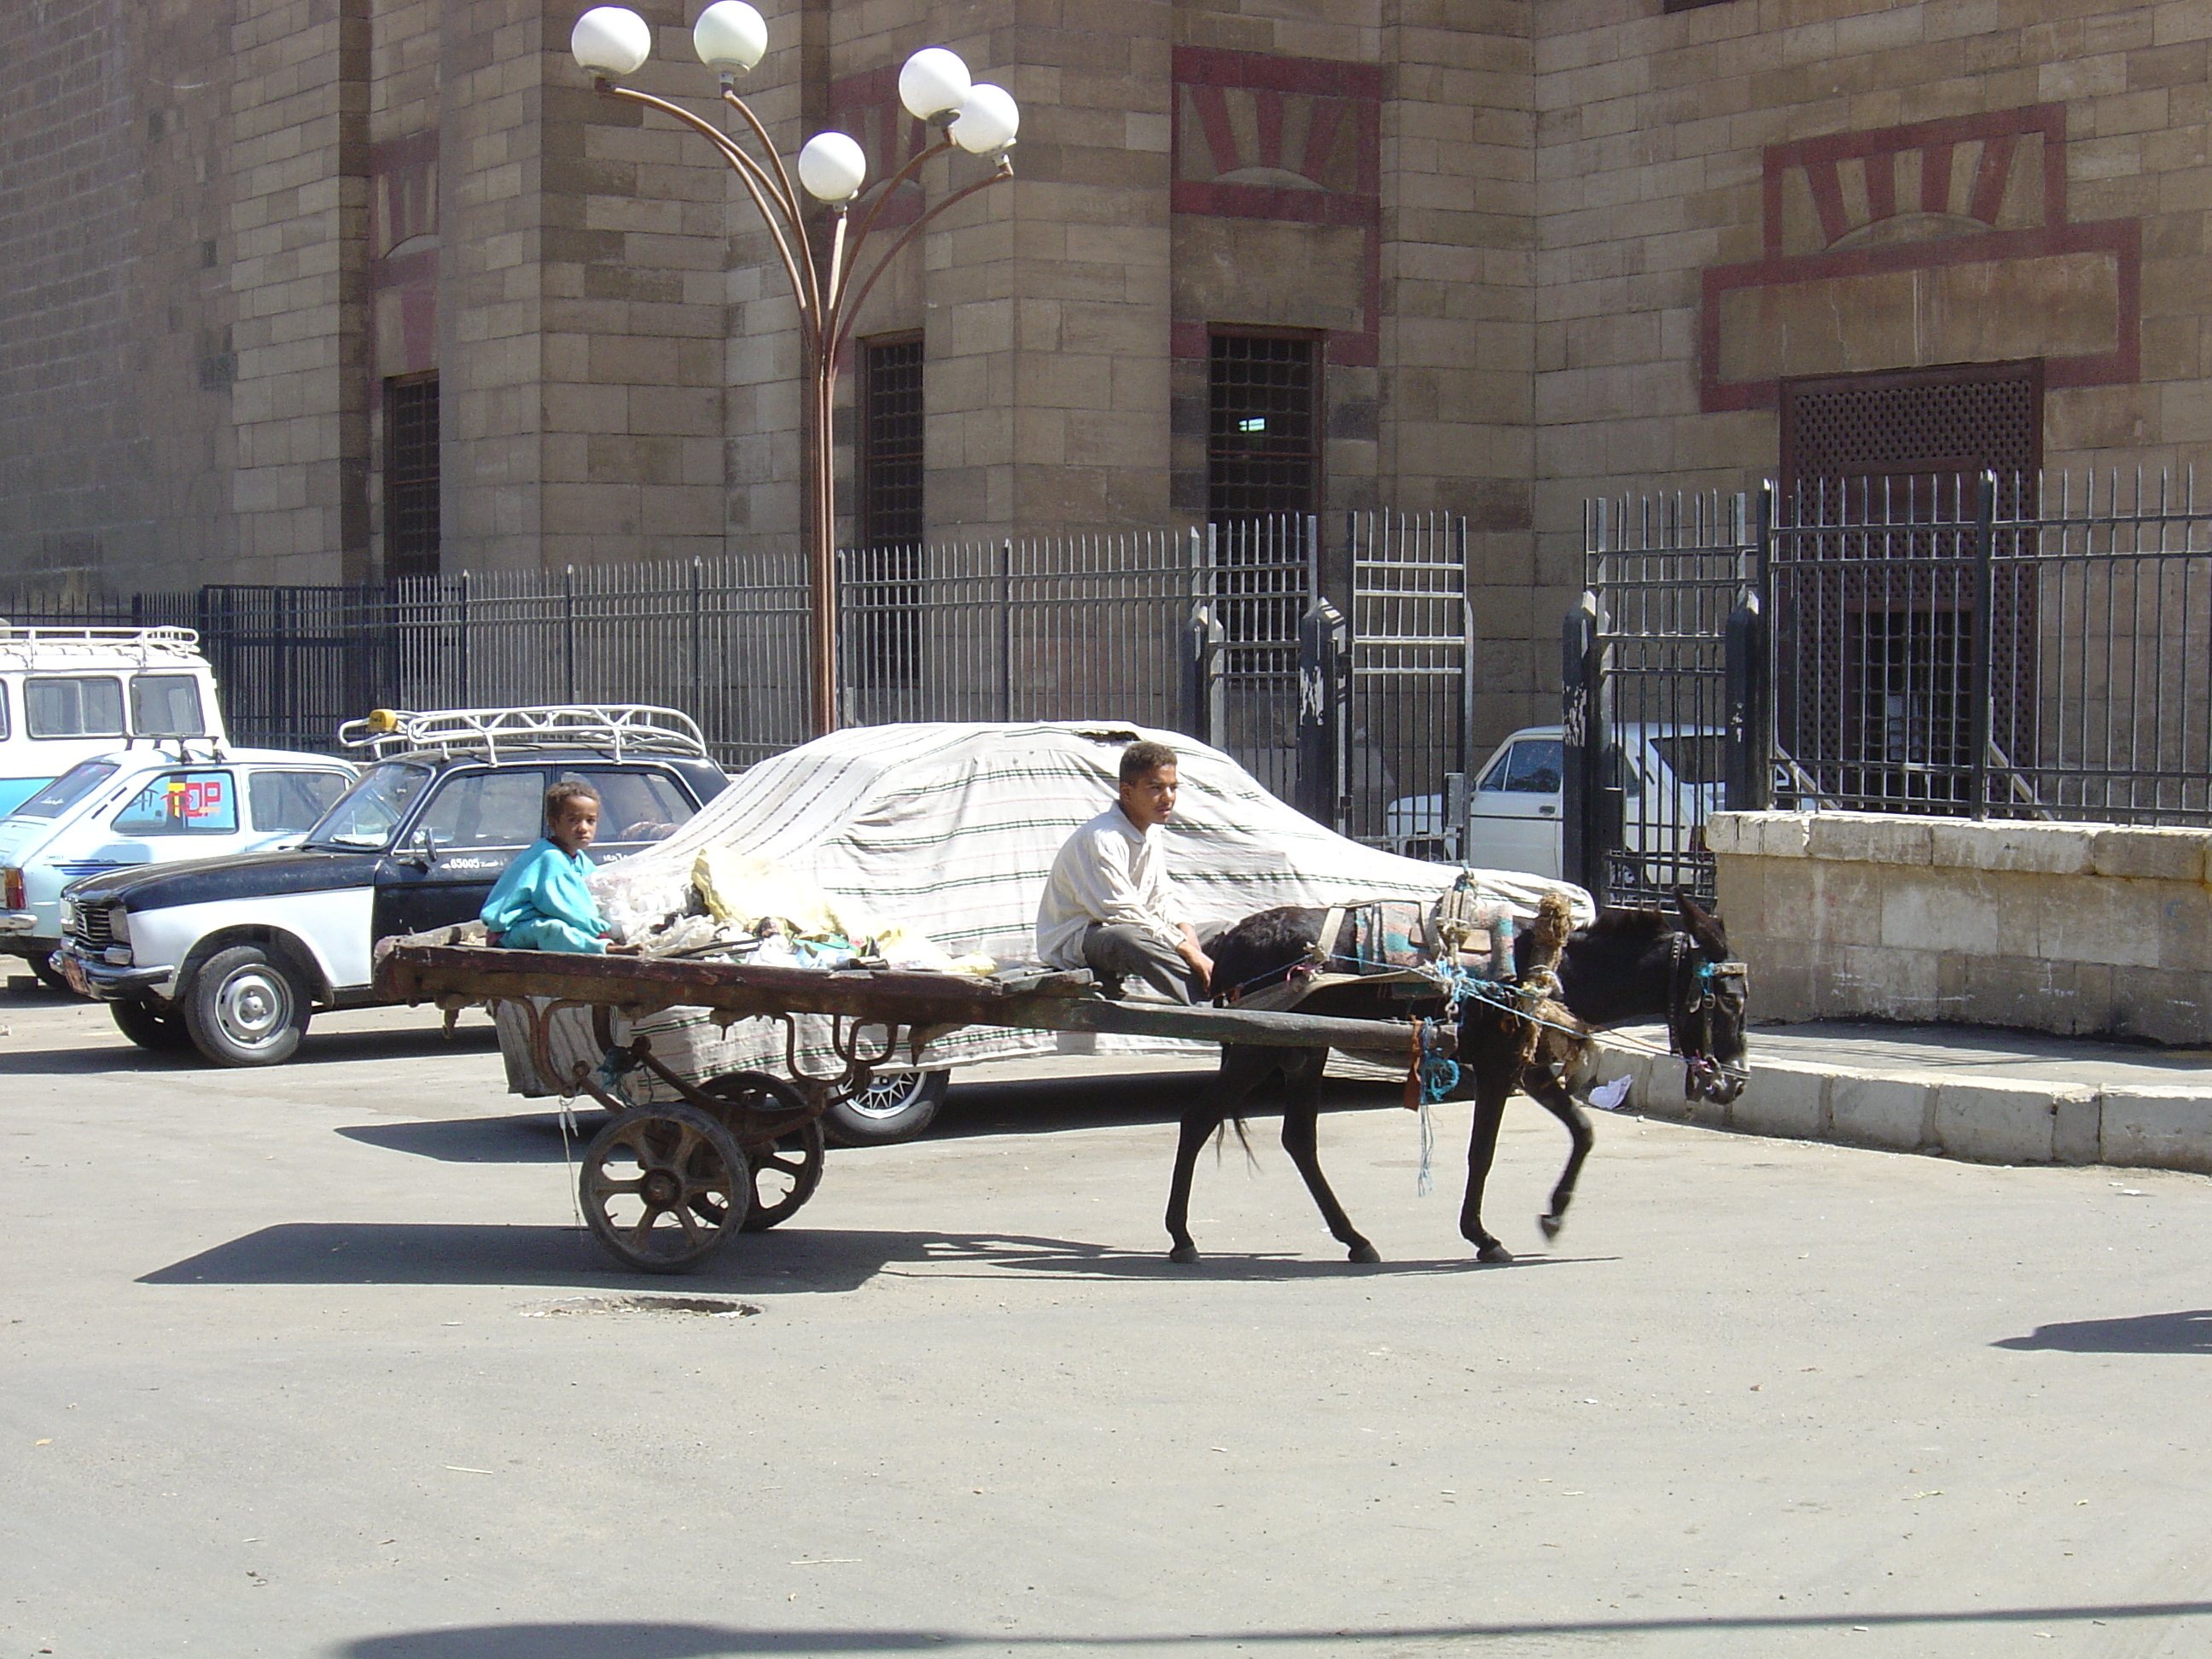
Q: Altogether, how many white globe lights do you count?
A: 5